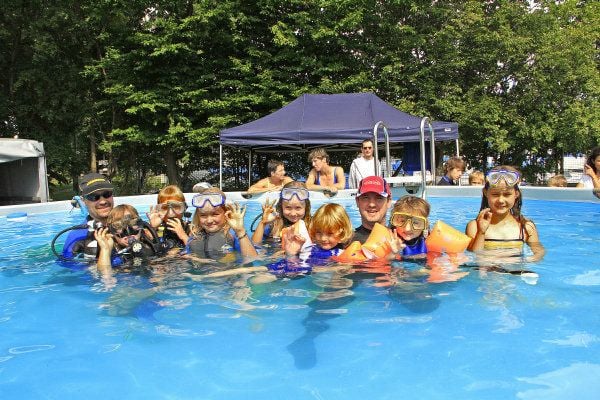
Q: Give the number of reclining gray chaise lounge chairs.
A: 0